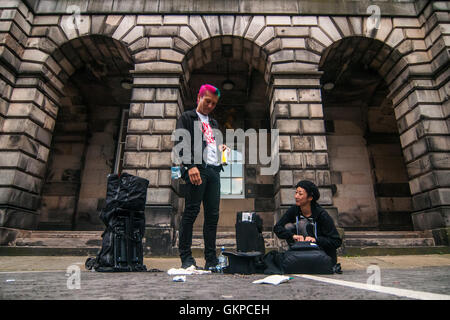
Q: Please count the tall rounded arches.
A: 3